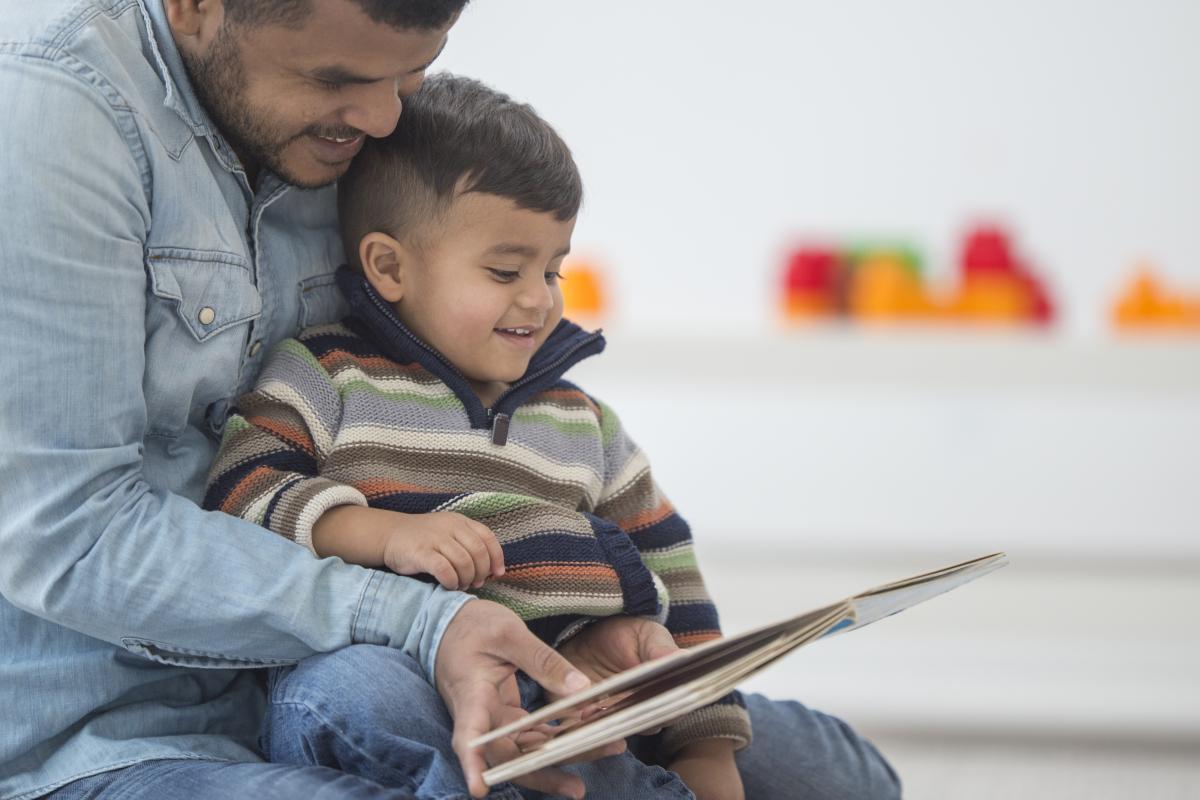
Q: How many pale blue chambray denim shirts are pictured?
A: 1